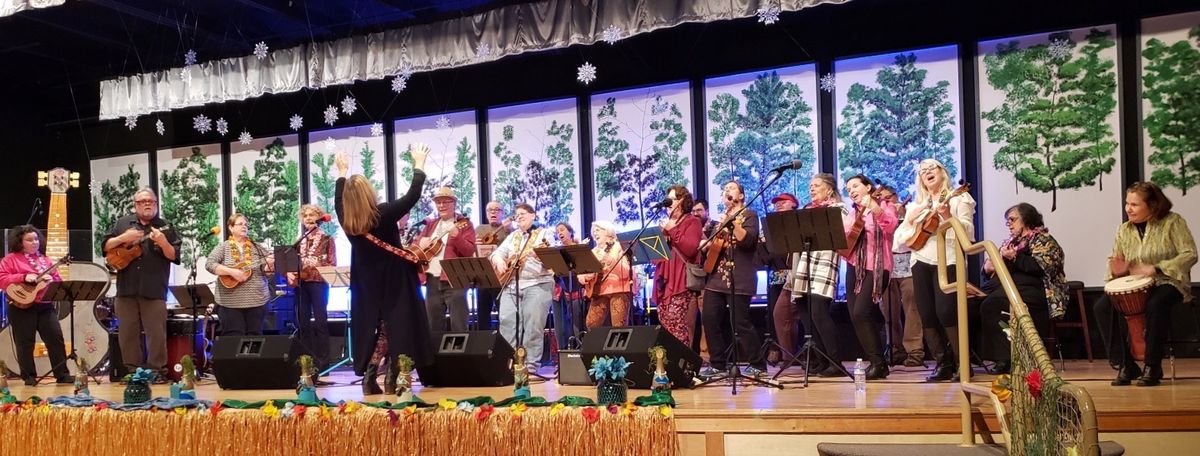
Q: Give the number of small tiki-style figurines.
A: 7